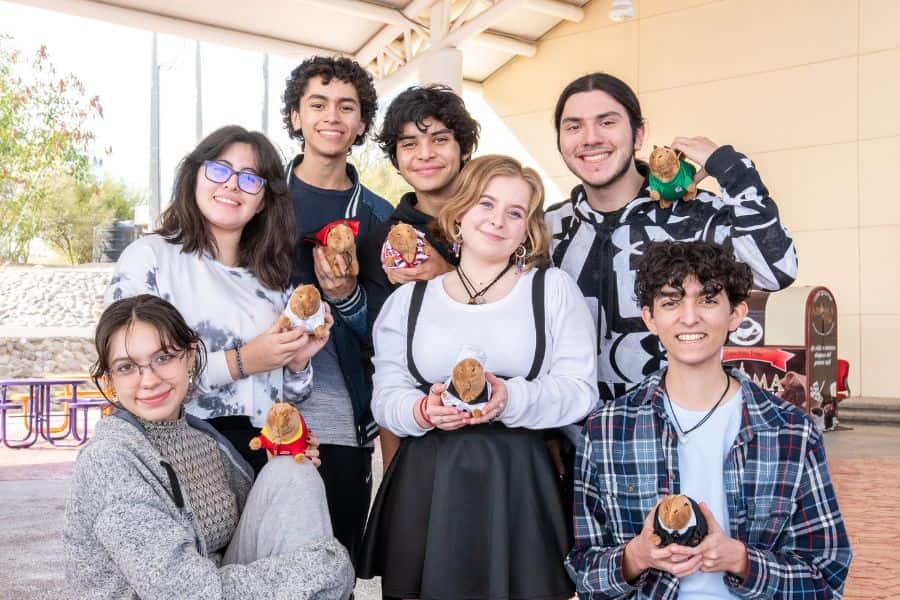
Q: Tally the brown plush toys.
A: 7